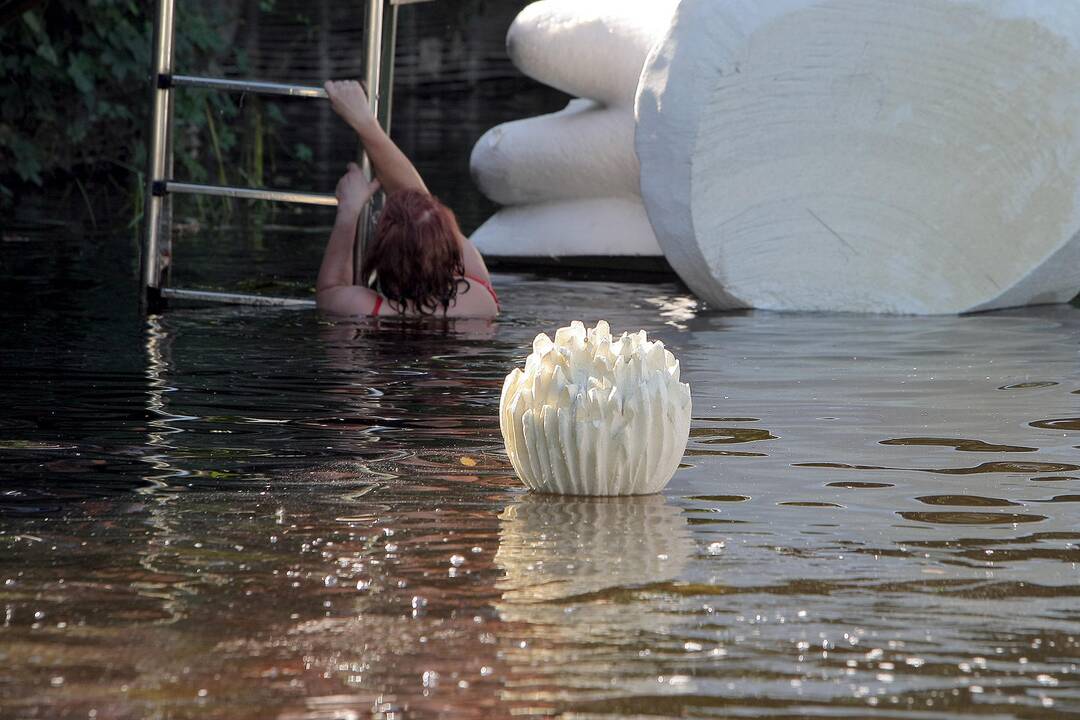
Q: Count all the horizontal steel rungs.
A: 3